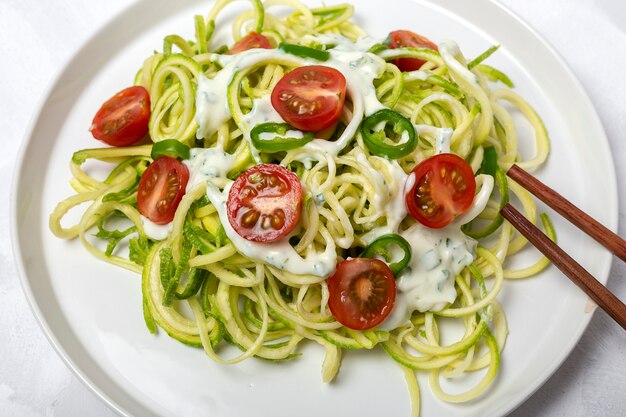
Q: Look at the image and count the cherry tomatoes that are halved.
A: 8